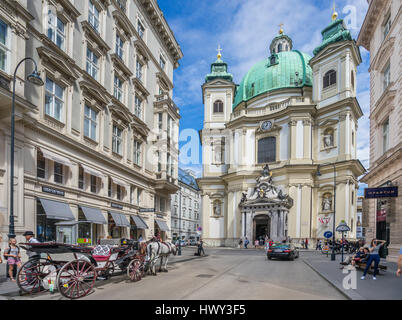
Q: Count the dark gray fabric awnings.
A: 5